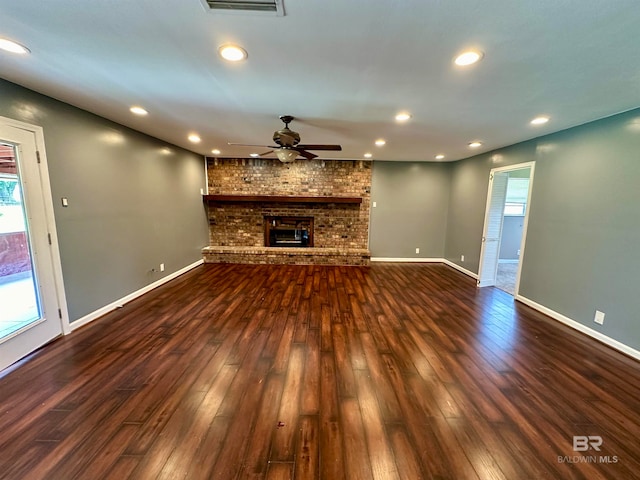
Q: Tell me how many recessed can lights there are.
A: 13